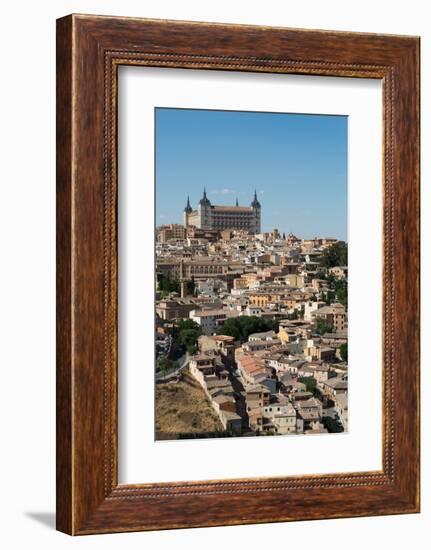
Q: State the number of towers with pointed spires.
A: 4